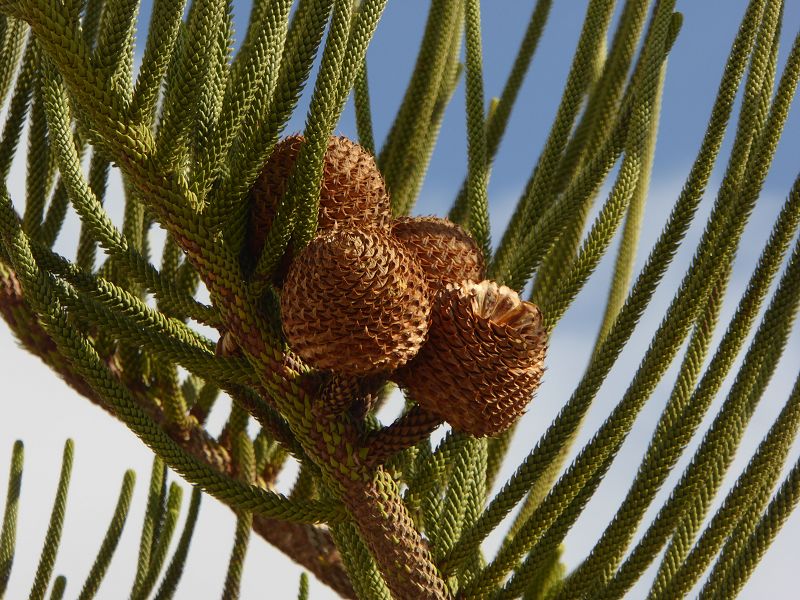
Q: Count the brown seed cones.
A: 4